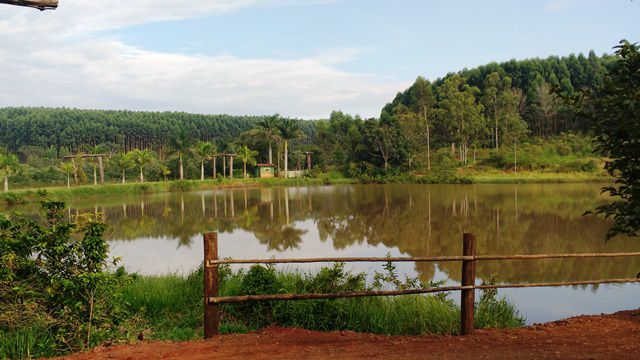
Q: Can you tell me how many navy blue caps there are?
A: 0